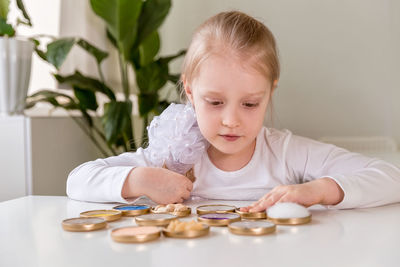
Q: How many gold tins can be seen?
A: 12